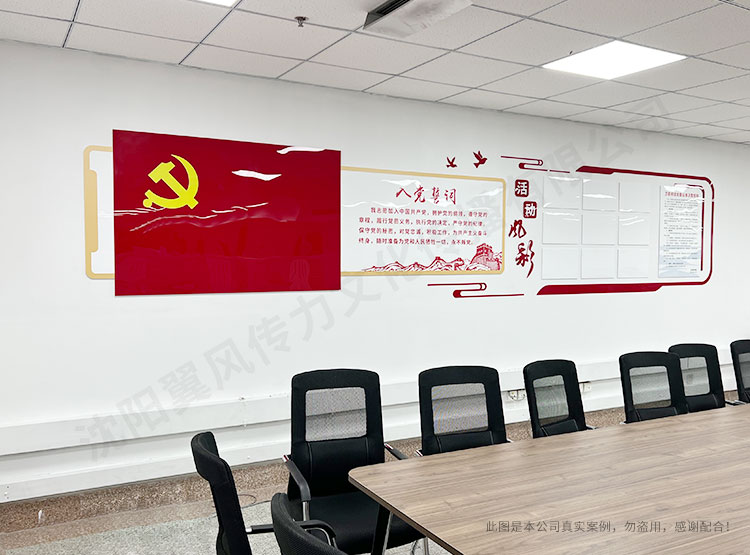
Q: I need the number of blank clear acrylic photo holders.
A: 9